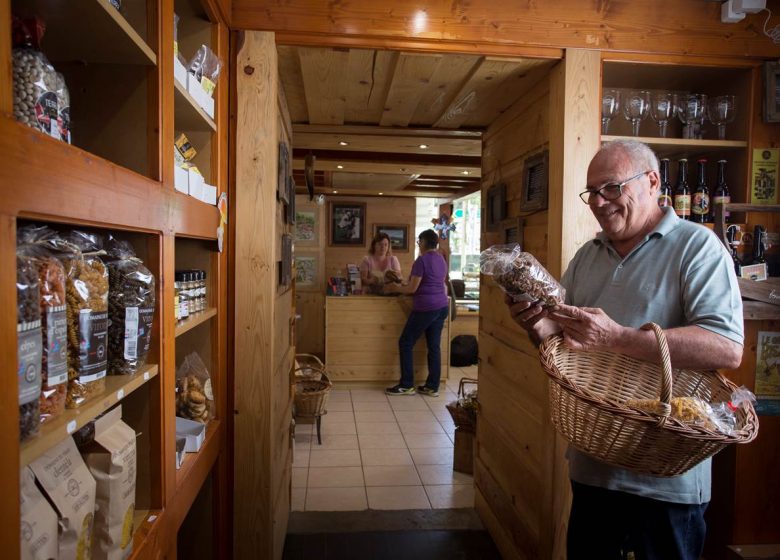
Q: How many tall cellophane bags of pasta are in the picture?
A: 4